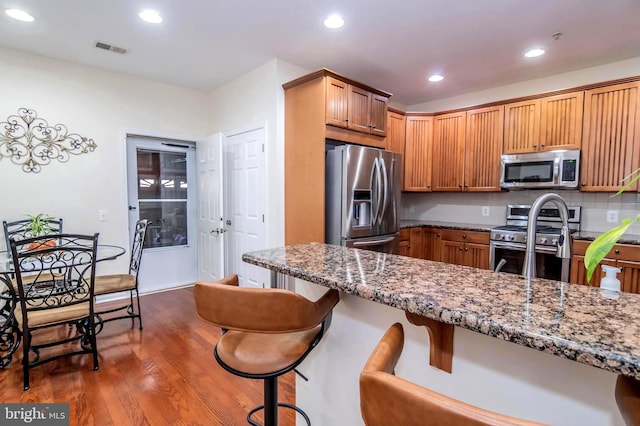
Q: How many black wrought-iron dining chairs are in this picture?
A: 3